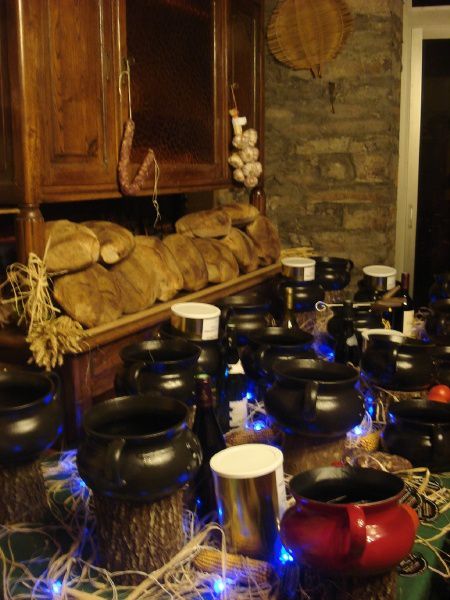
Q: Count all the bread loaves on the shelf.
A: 11